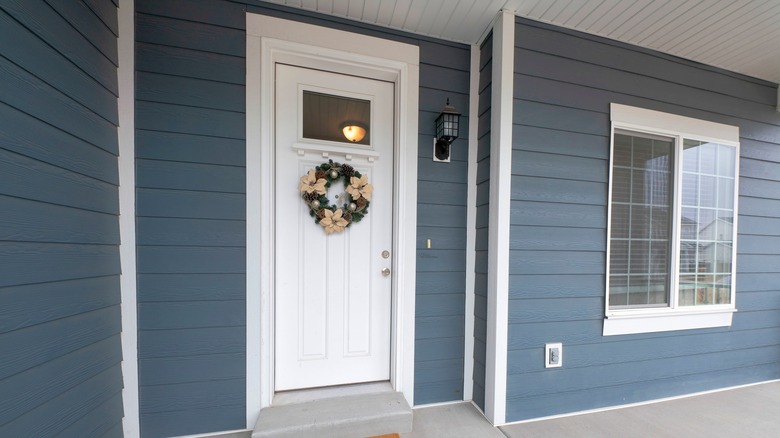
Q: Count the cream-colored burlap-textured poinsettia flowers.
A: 3